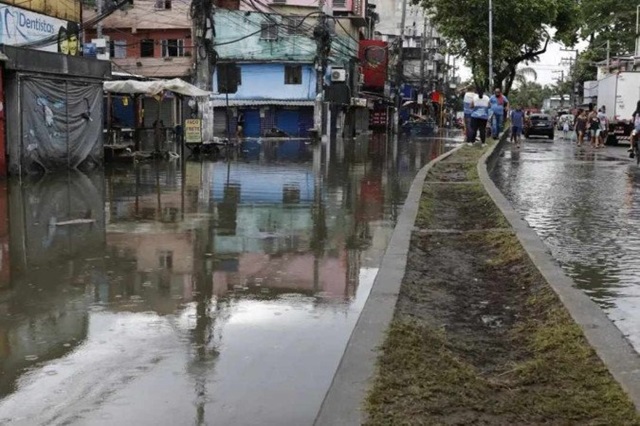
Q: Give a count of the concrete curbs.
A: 2